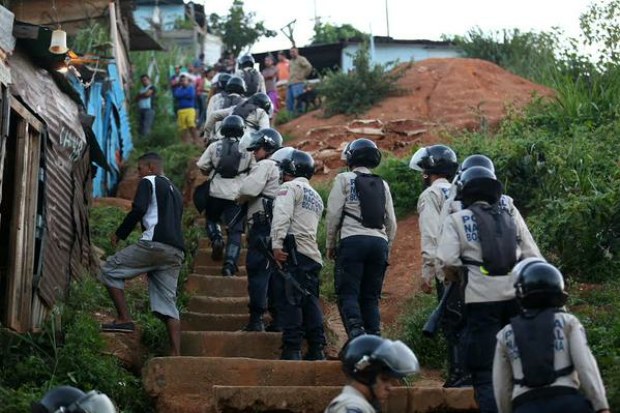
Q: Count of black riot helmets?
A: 14